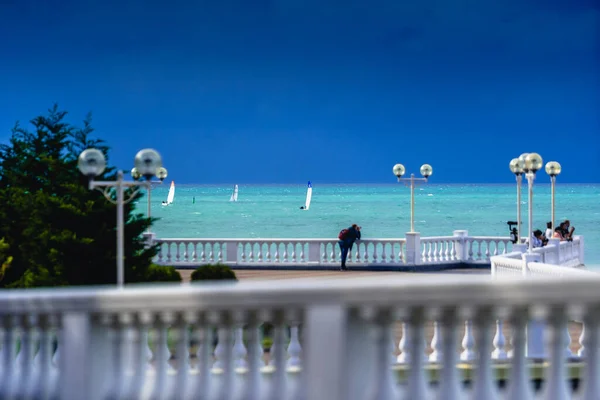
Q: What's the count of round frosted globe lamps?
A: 10